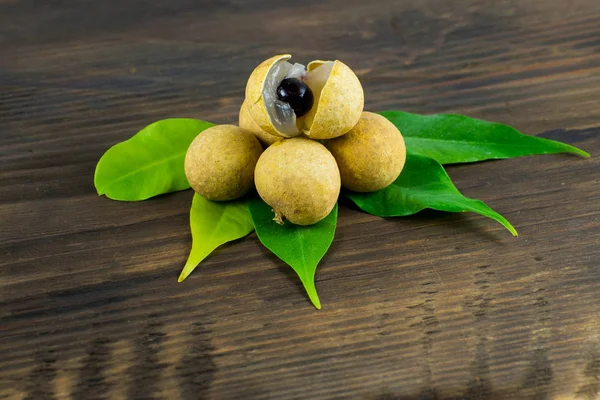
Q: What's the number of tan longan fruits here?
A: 5